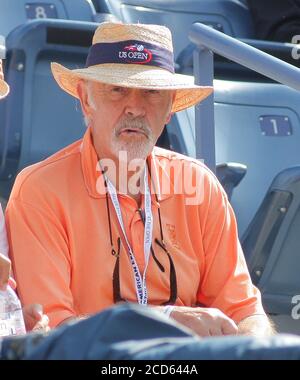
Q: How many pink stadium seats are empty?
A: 0